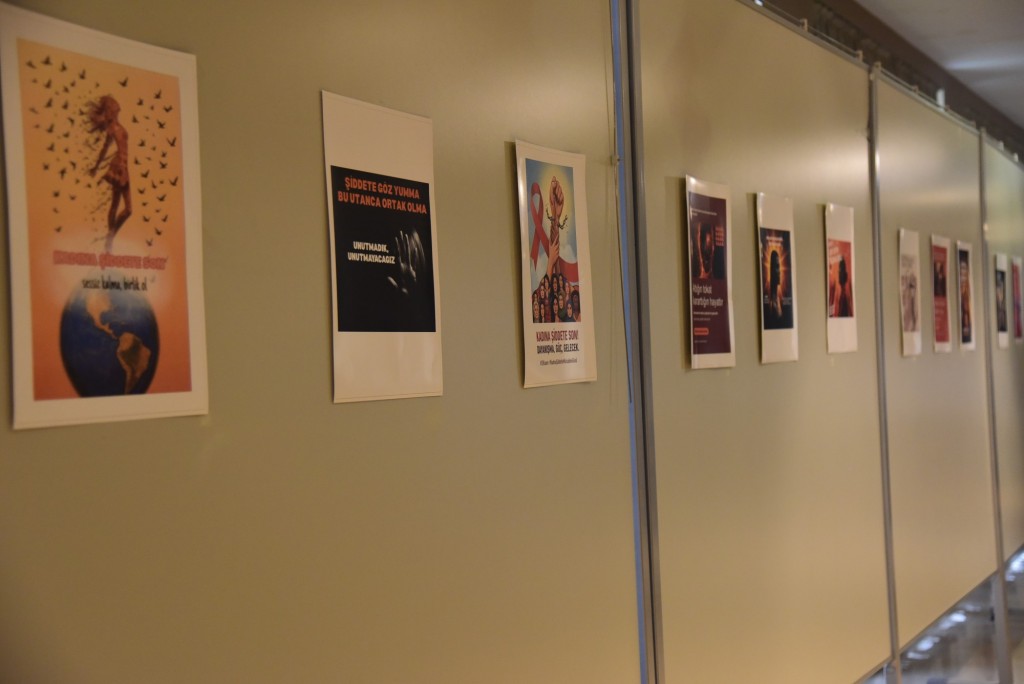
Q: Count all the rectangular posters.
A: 11